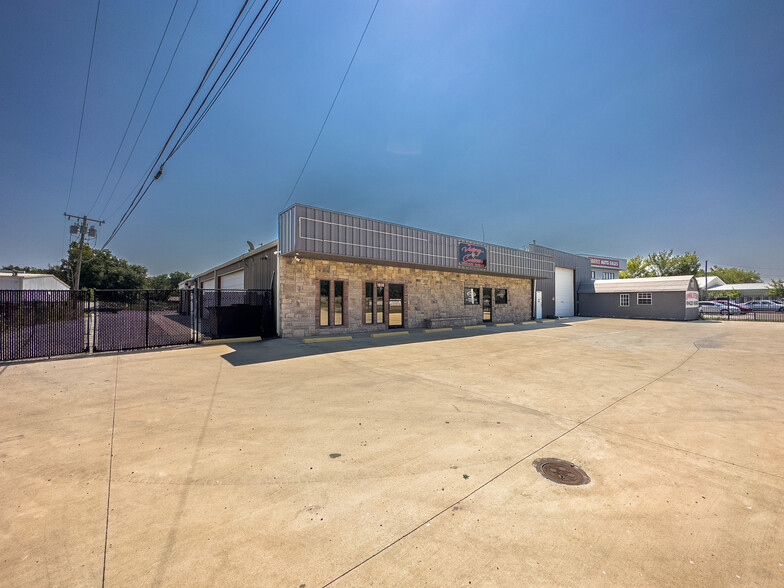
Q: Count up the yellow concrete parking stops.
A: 9